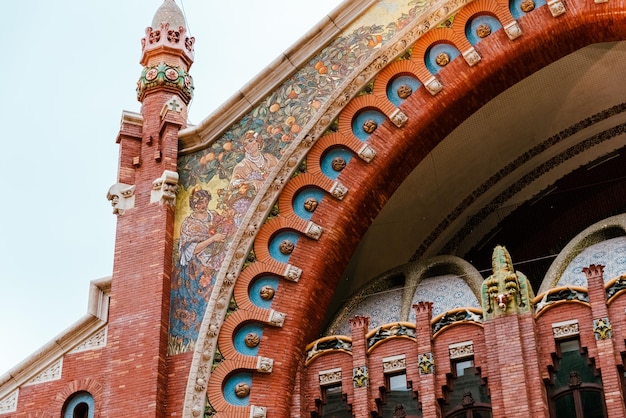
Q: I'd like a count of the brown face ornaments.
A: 11